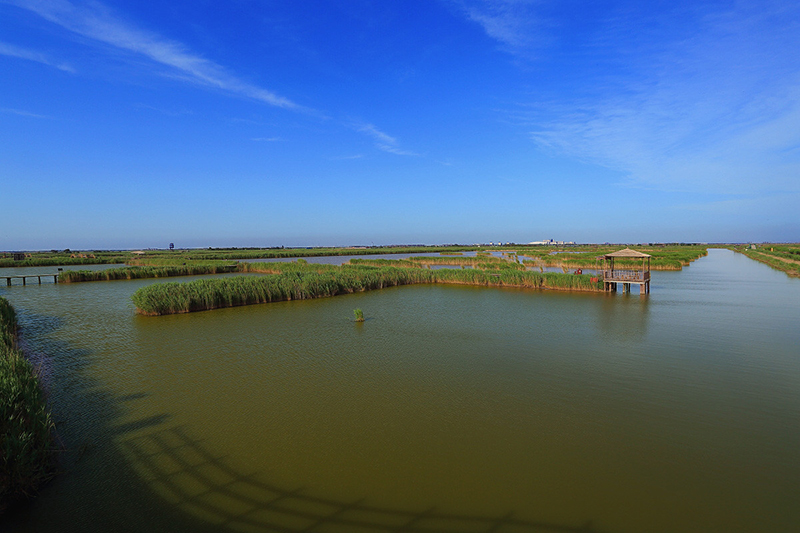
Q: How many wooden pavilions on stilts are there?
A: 1